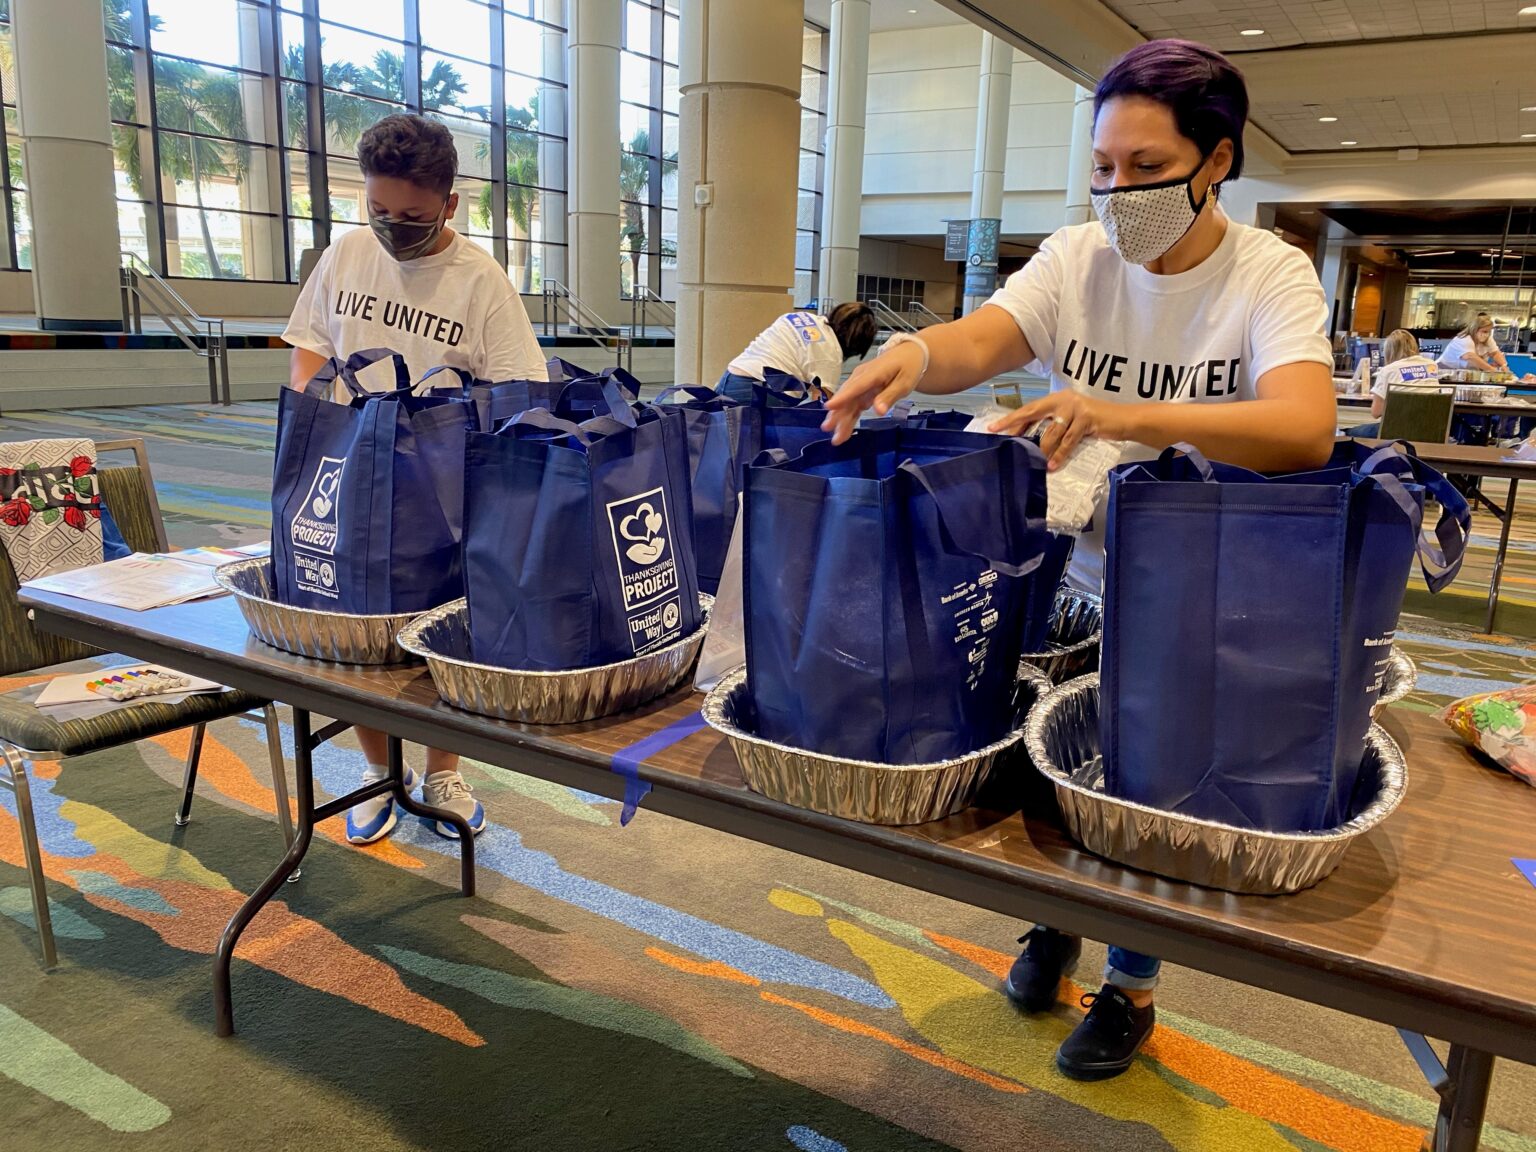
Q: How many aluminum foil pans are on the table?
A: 6